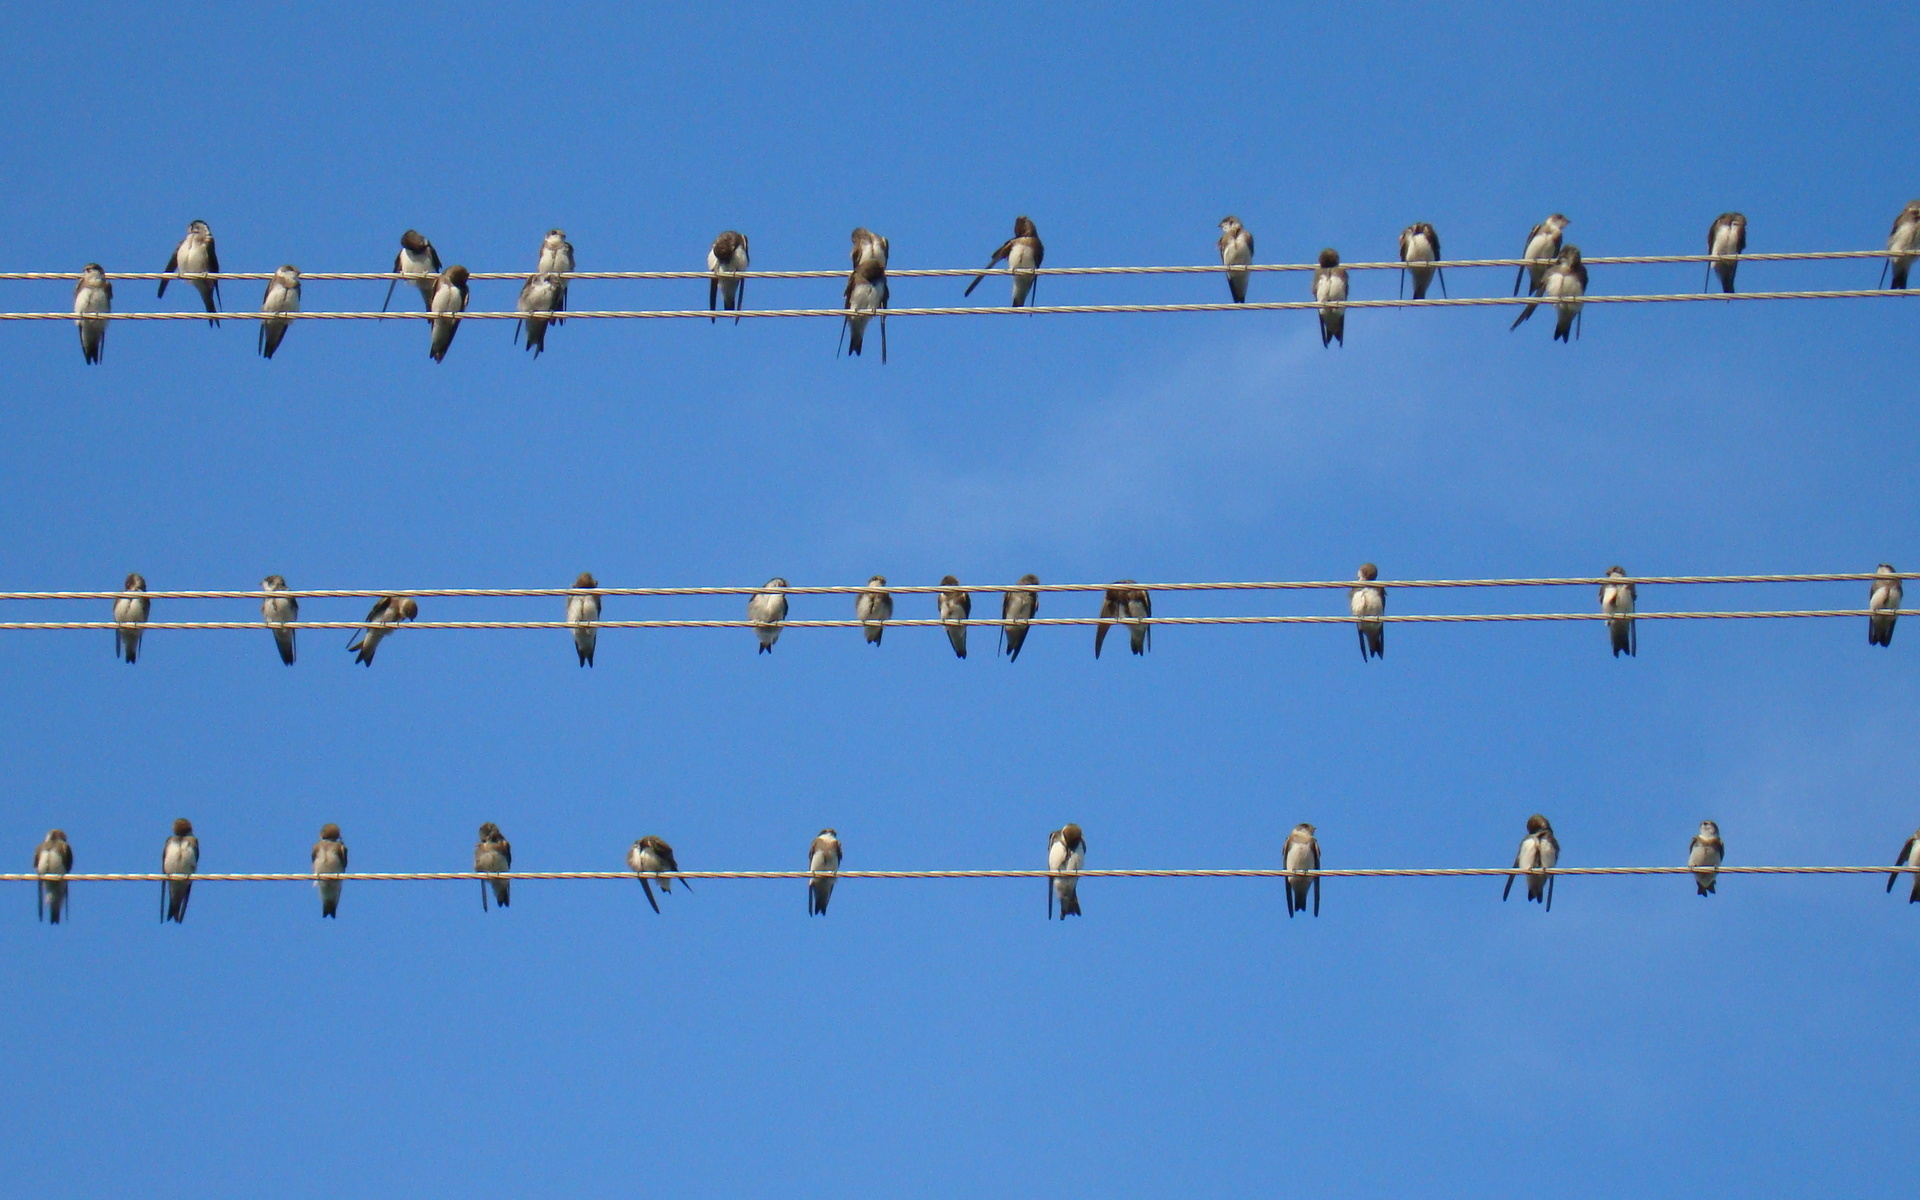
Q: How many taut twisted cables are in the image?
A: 5